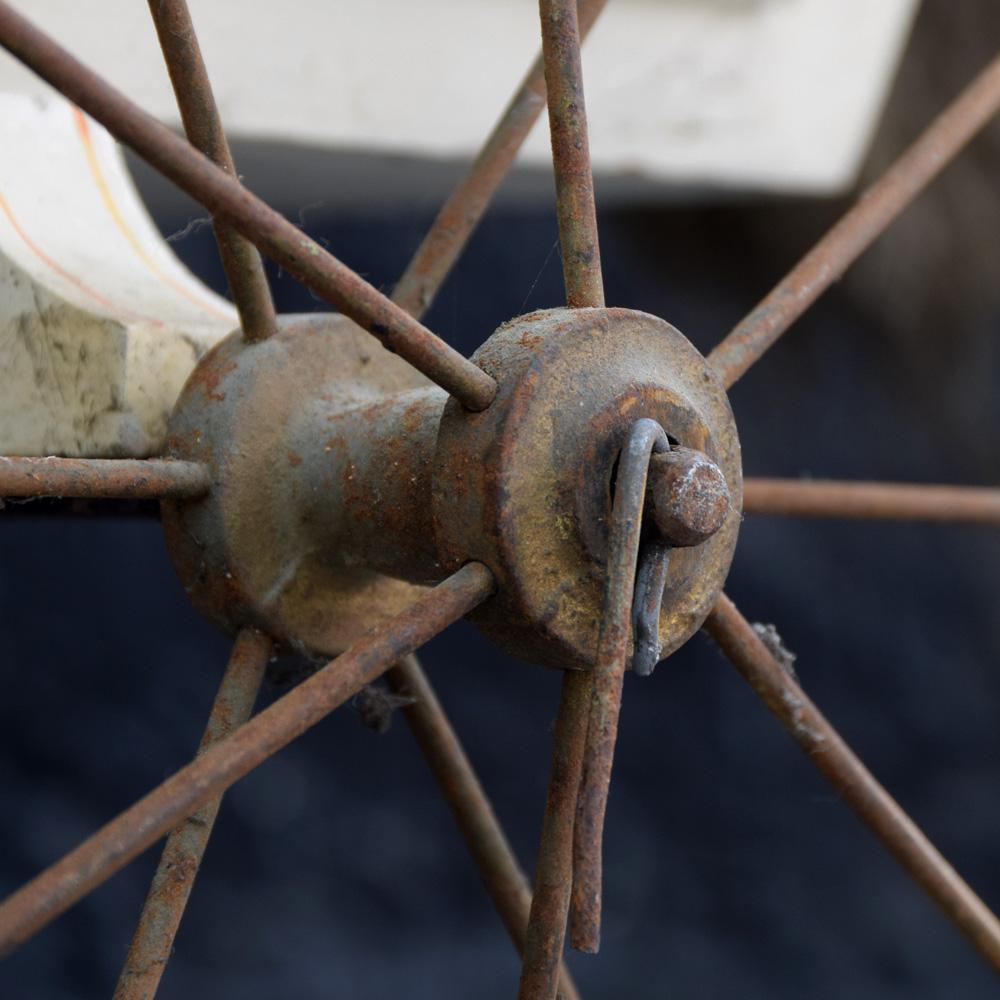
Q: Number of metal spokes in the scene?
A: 12